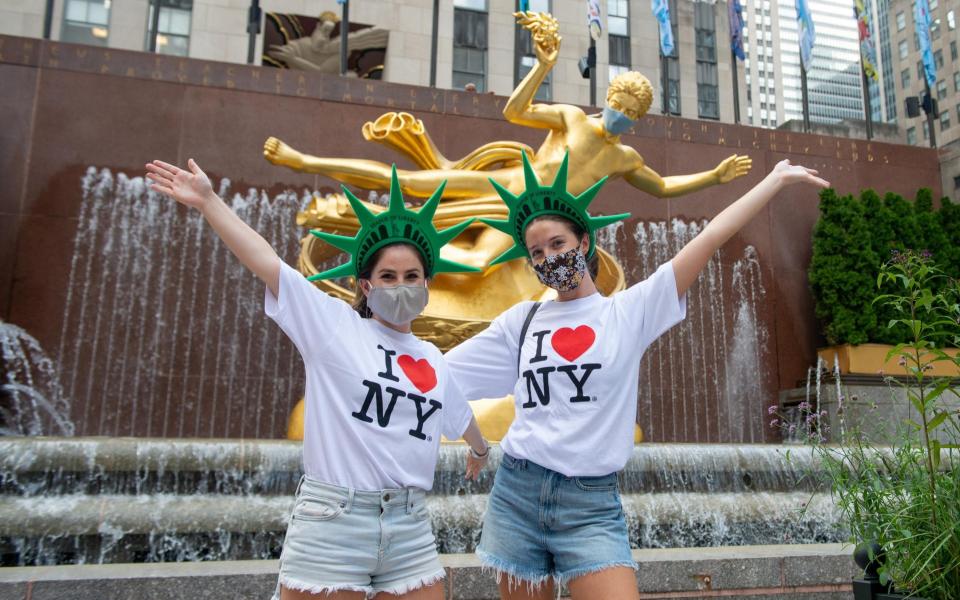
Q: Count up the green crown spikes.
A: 14